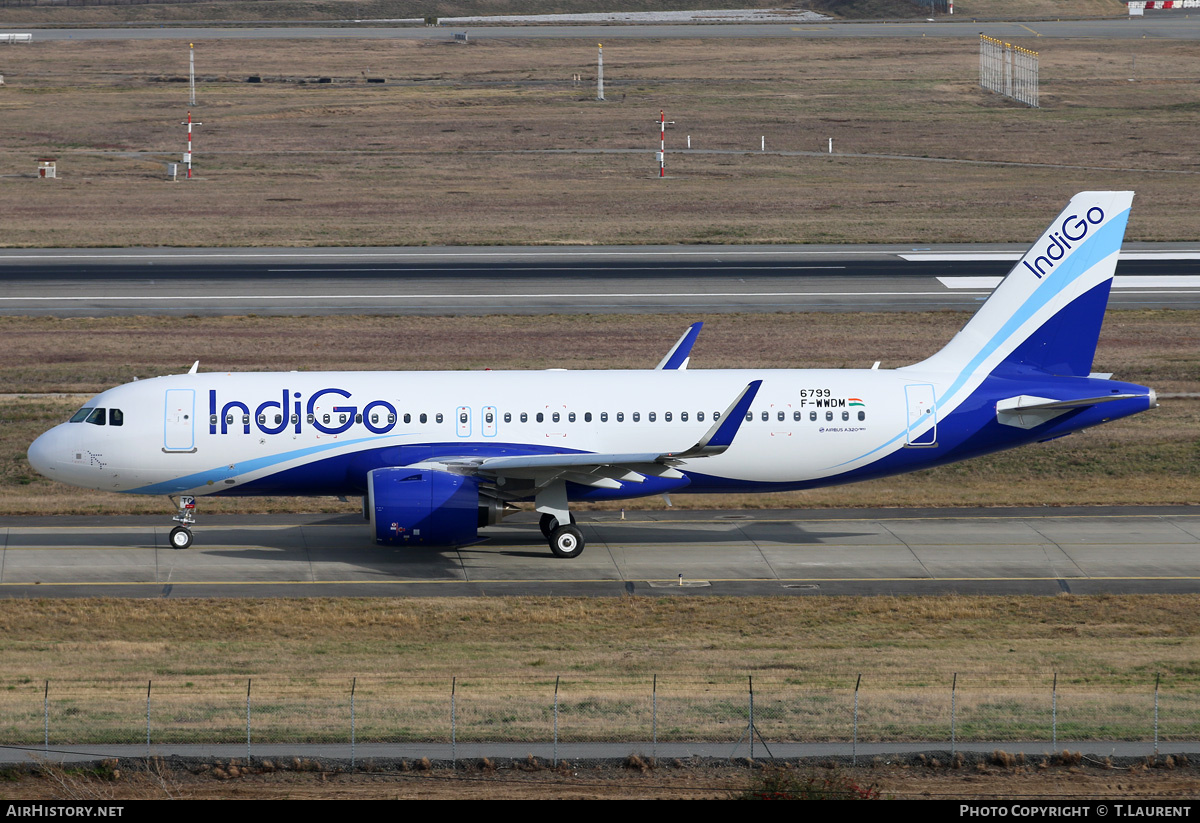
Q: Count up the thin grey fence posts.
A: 12